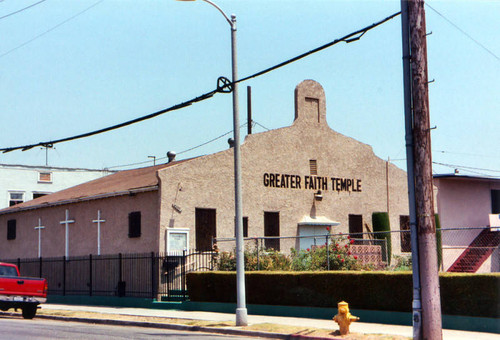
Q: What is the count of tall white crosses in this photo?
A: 3